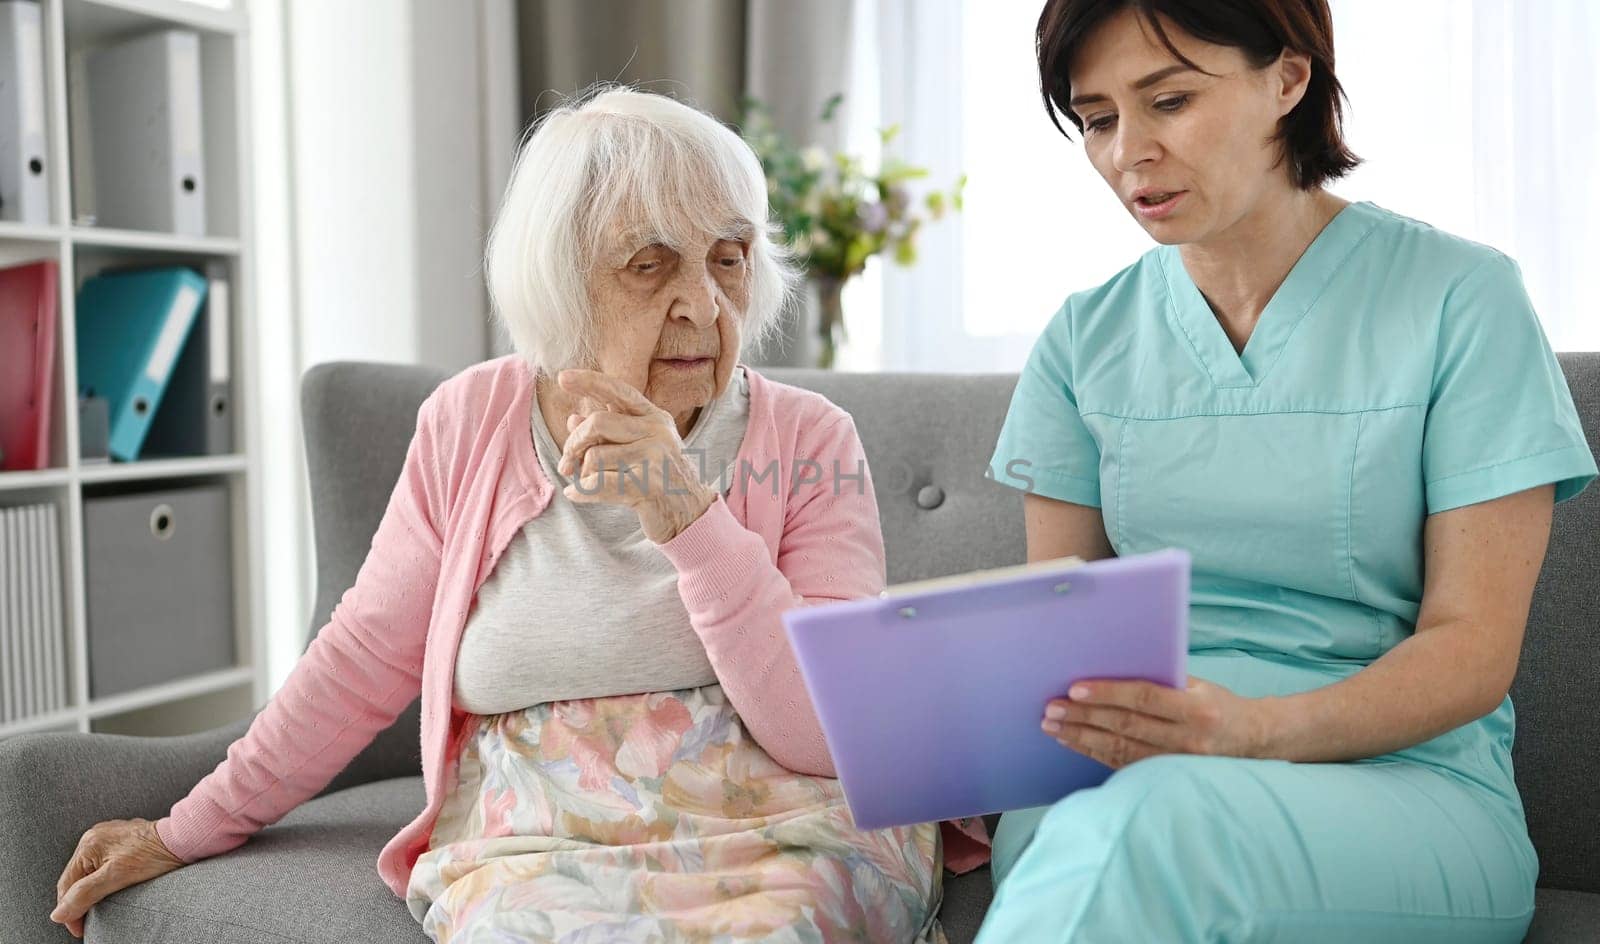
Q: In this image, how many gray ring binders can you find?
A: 3